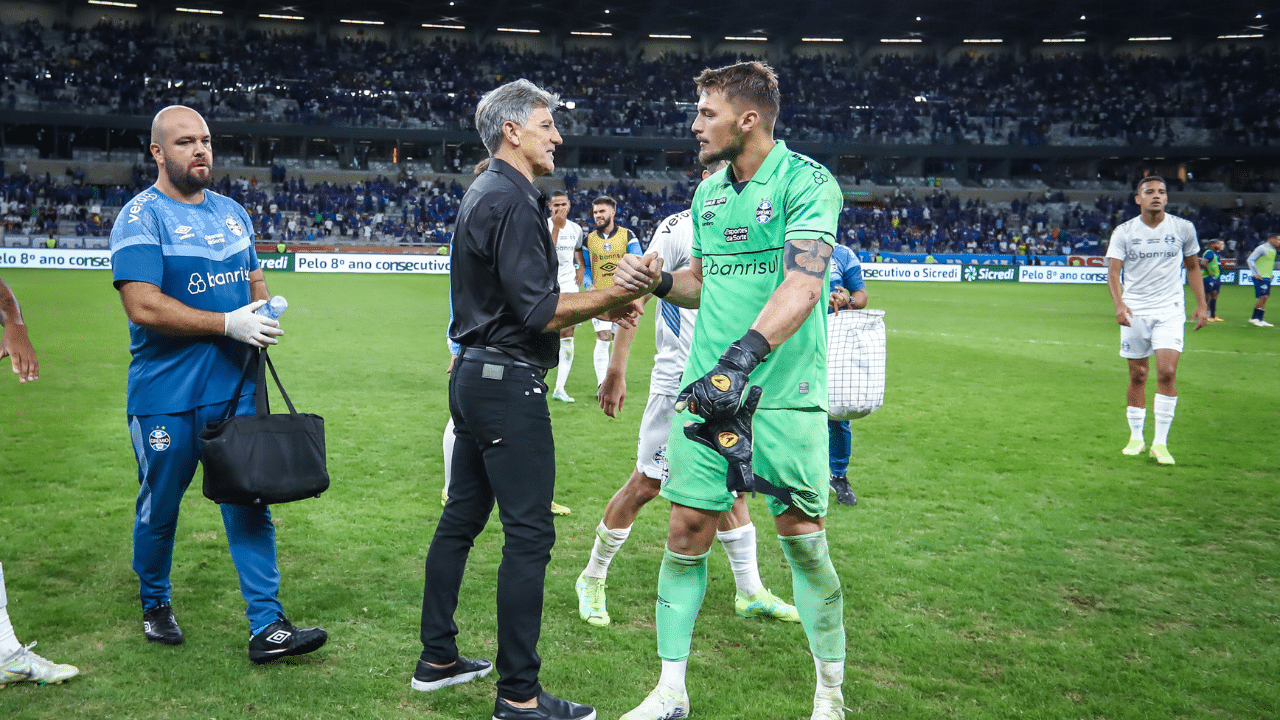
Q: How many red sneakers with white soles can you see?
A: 0